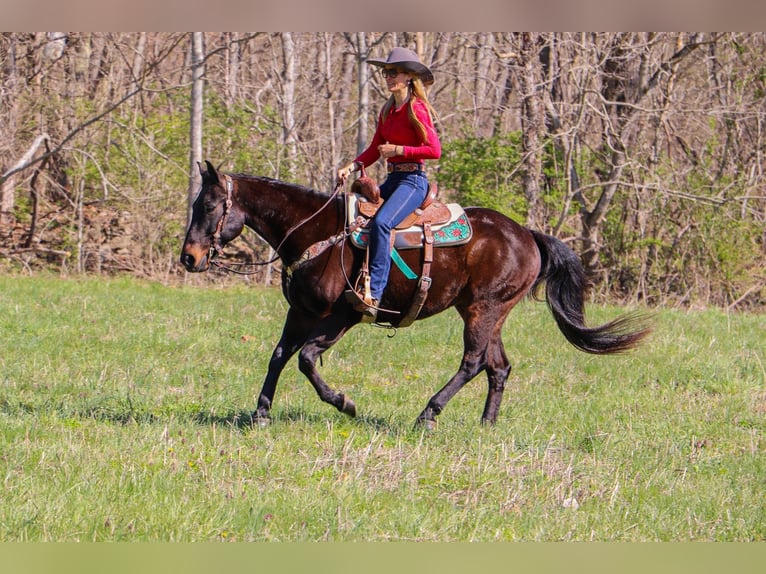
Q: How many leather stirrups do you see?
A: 1